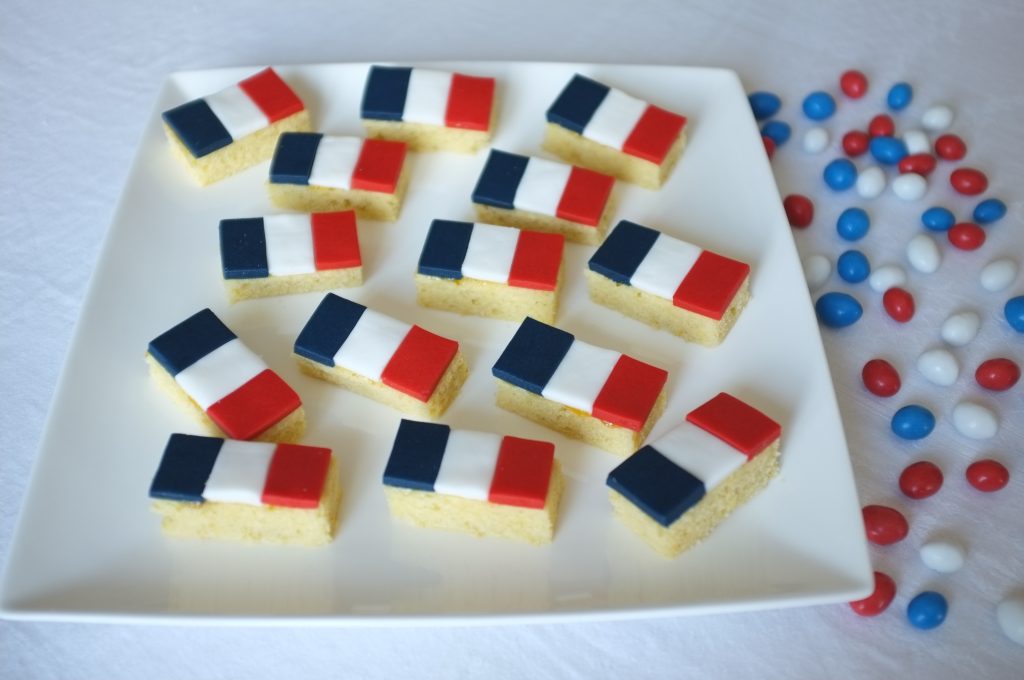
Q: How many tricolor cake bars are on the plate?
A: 14